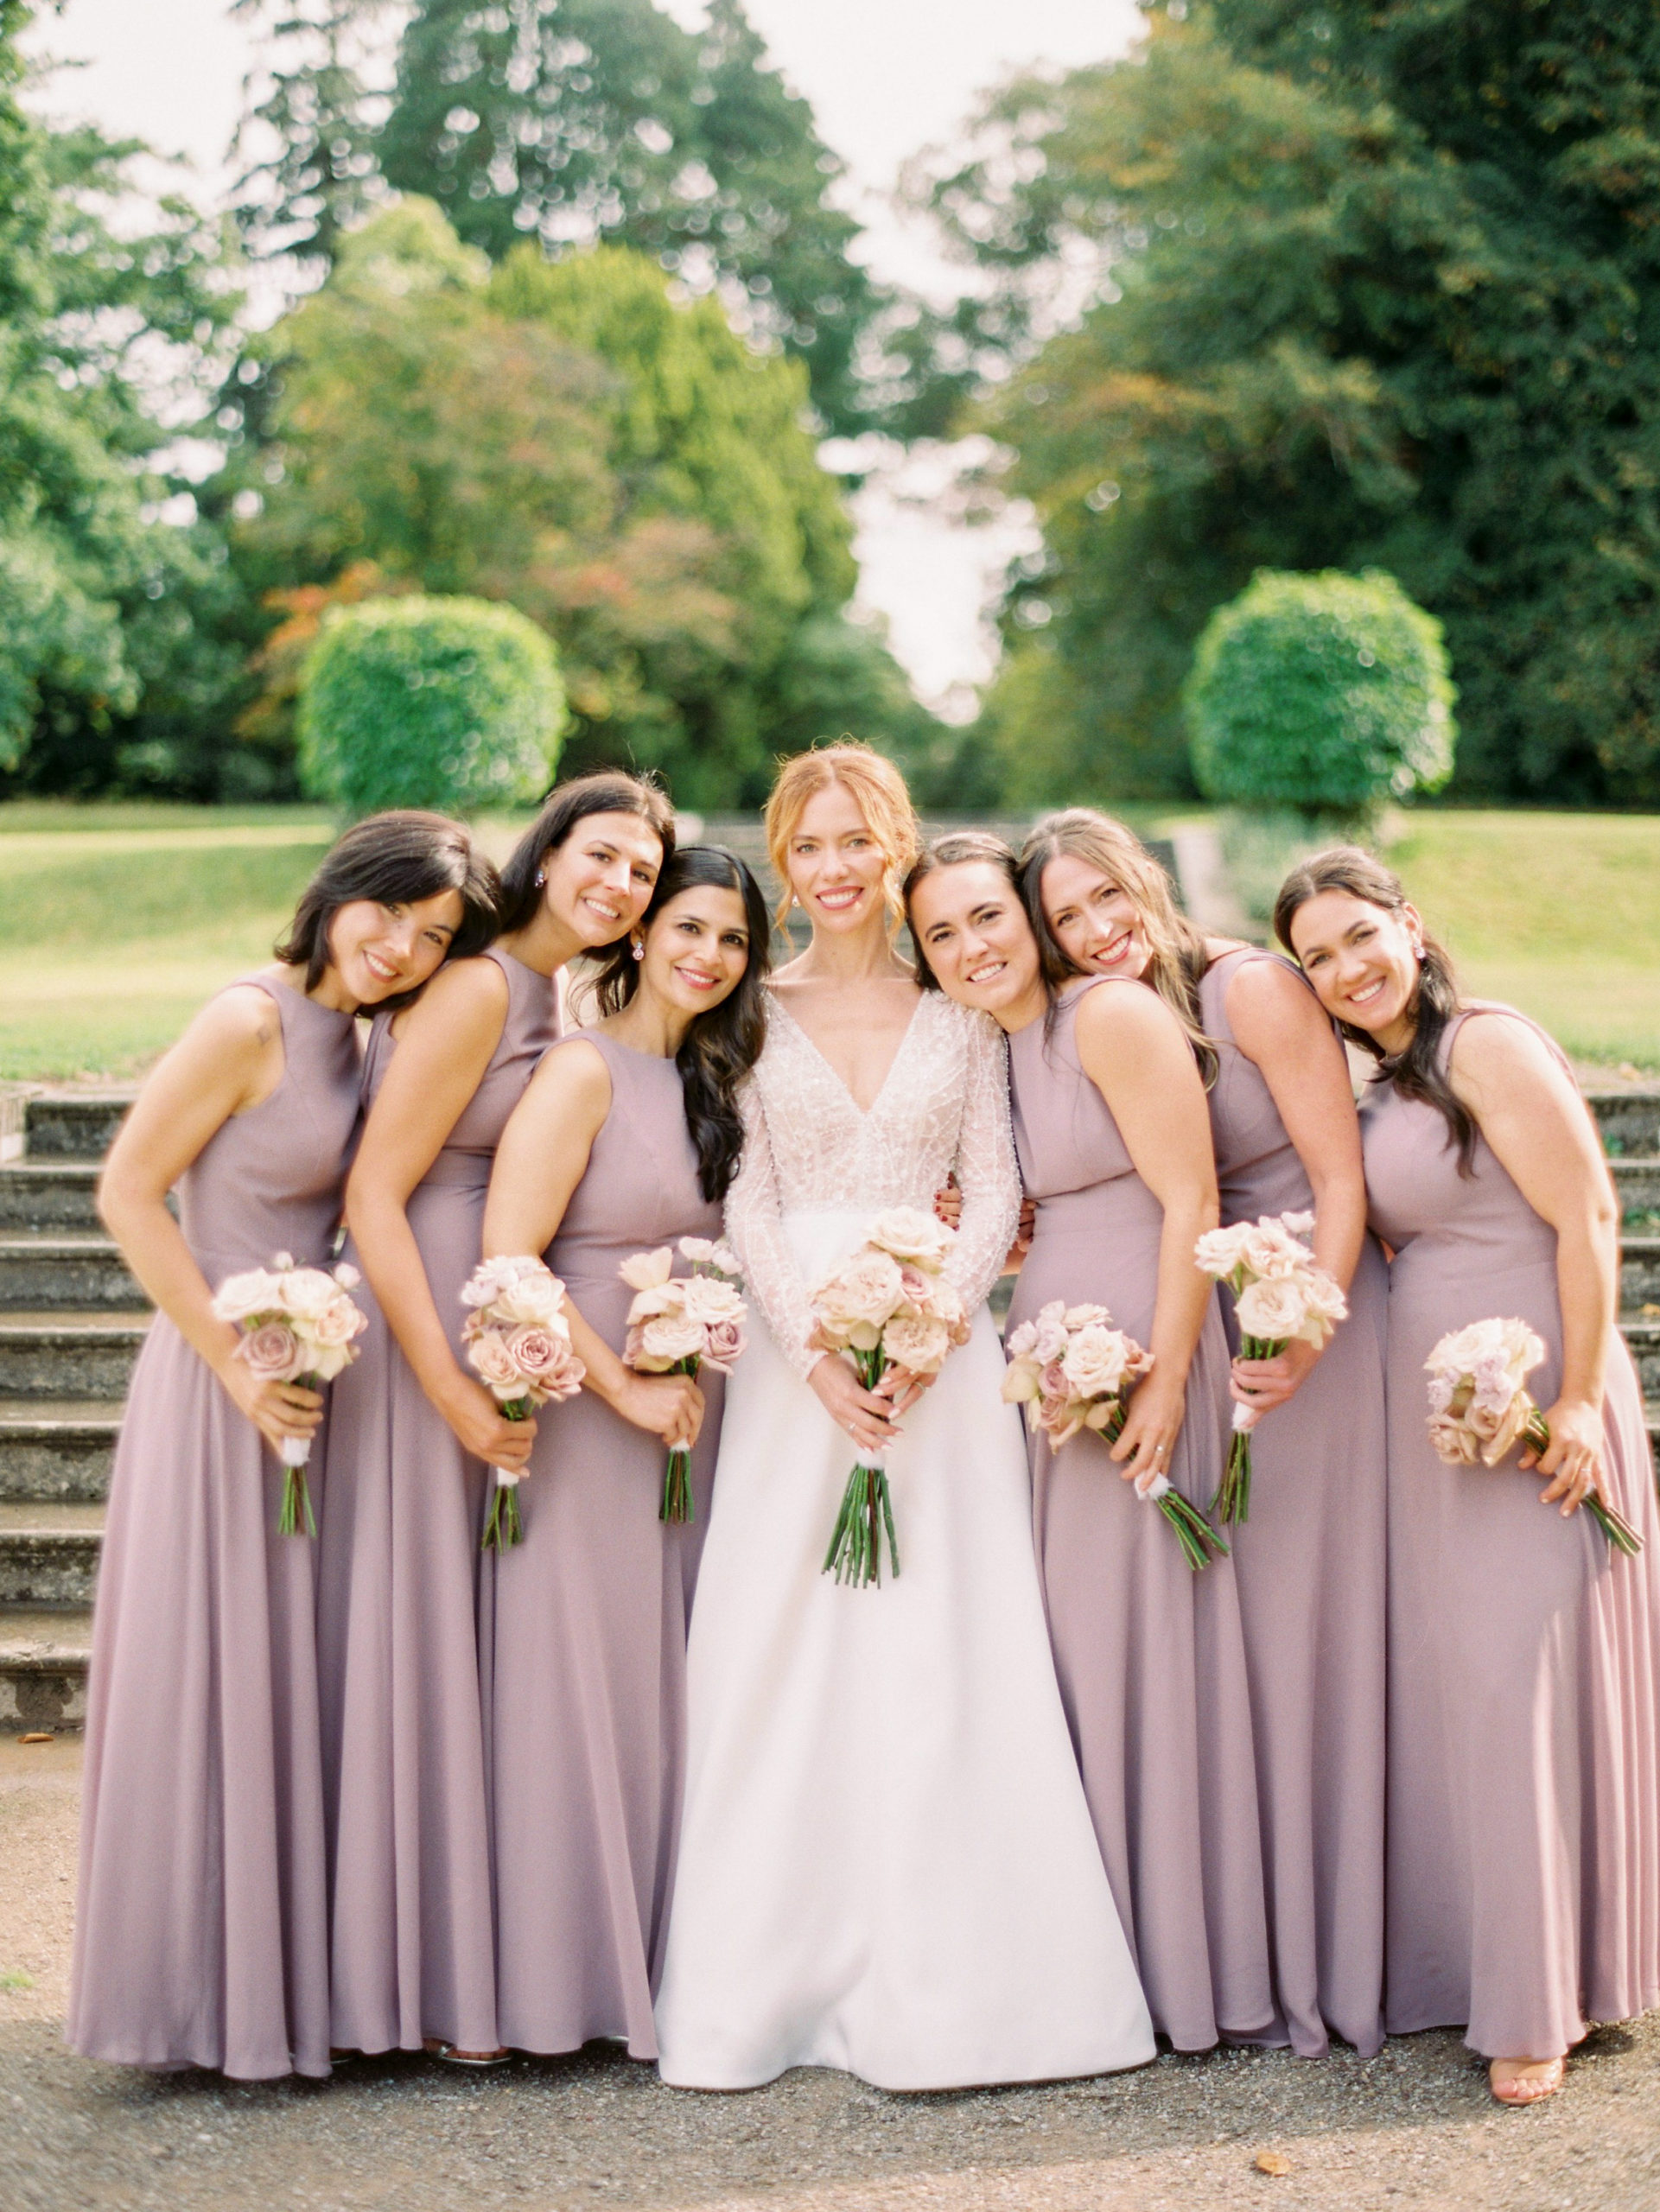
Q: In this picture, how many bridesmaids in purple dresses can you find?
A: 6